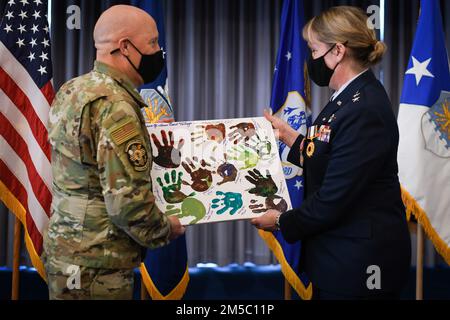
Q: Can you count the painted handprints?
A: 12